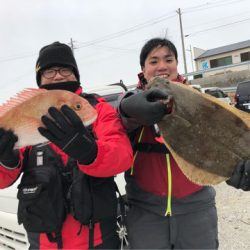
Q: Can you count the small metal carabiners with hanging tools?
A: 1